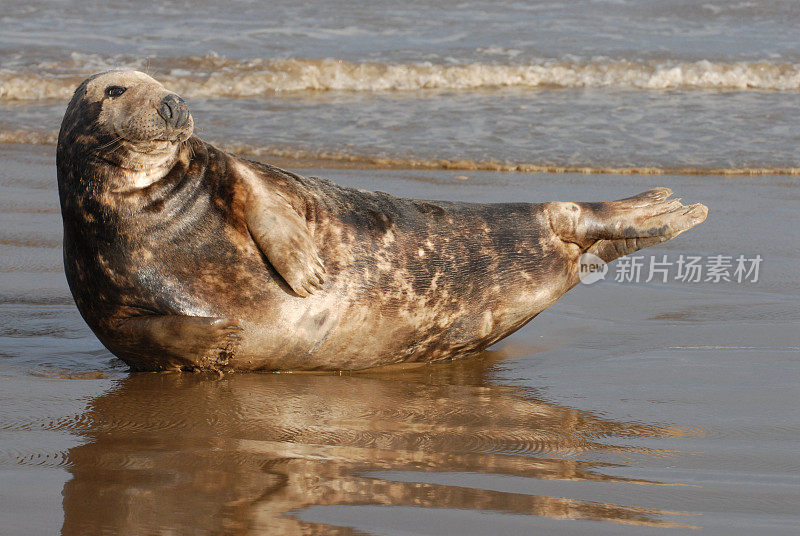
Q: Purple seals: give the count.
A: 0